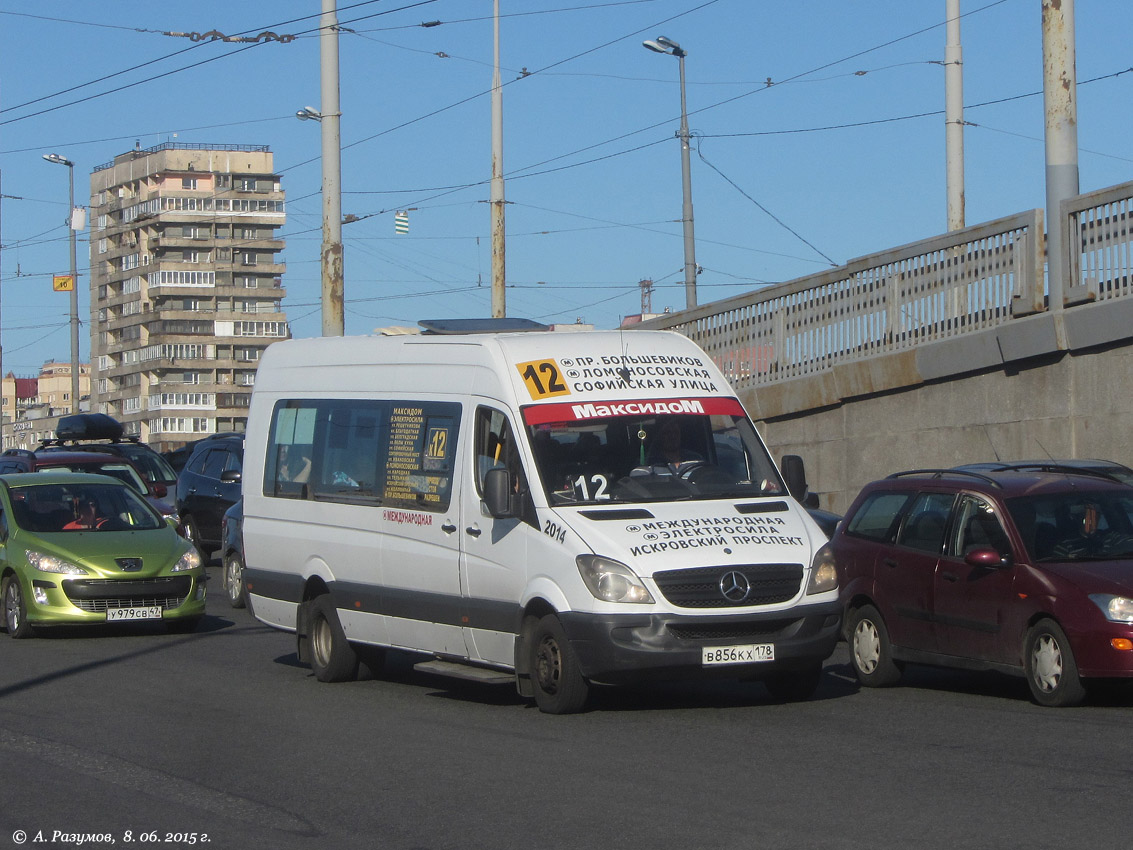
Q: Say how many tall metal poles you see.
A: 6